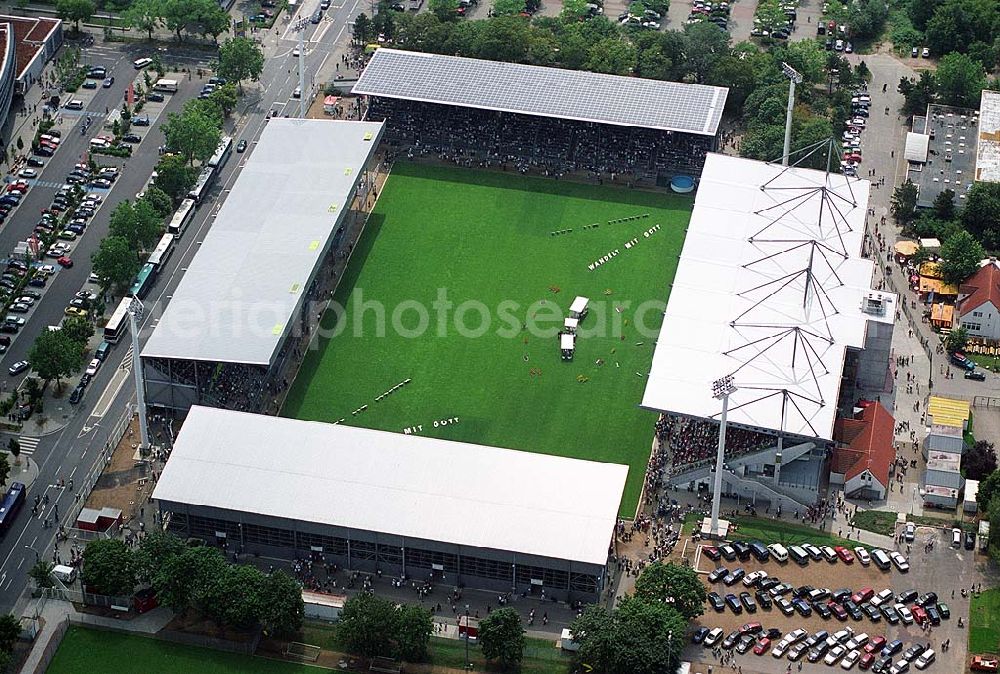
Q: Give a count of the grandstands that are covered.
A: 4